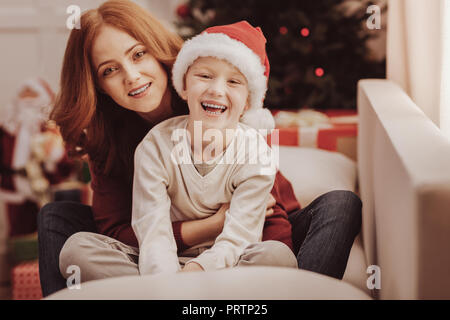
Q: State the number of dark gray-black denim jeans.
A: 1